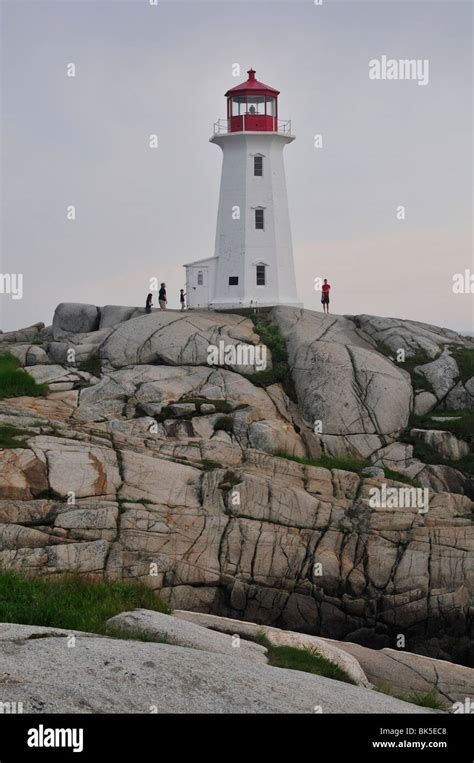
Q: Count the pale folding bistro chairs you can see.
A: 0